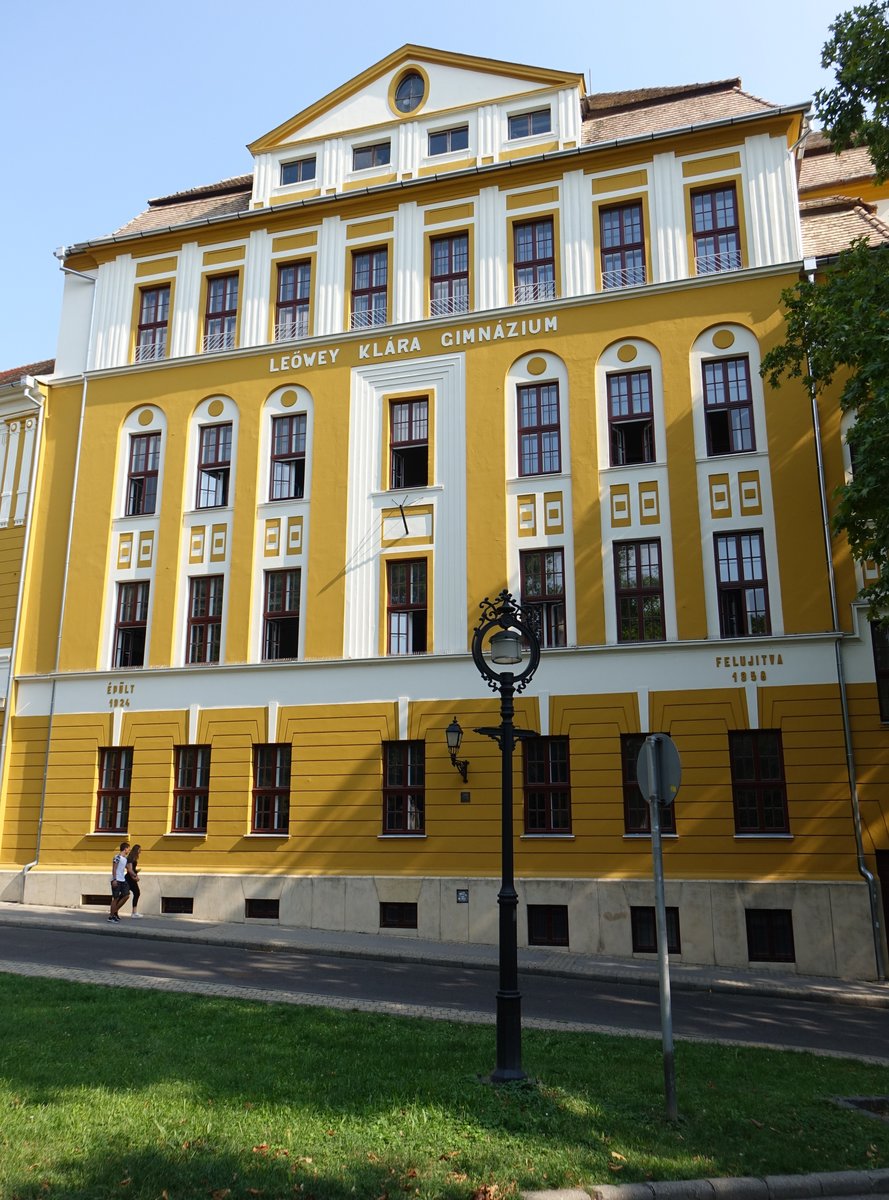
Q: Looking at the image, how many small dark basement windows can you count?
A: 7